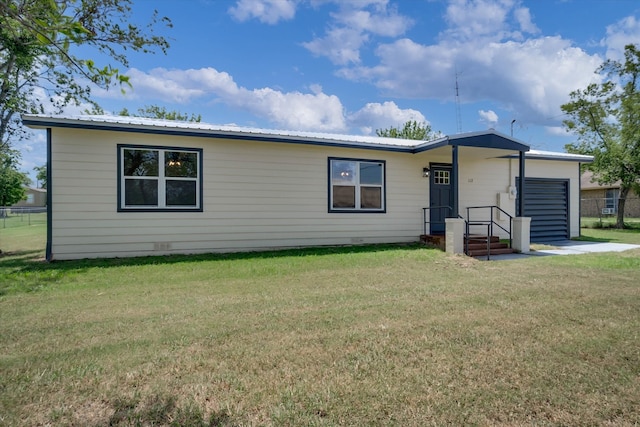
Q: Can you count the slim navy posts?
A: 2